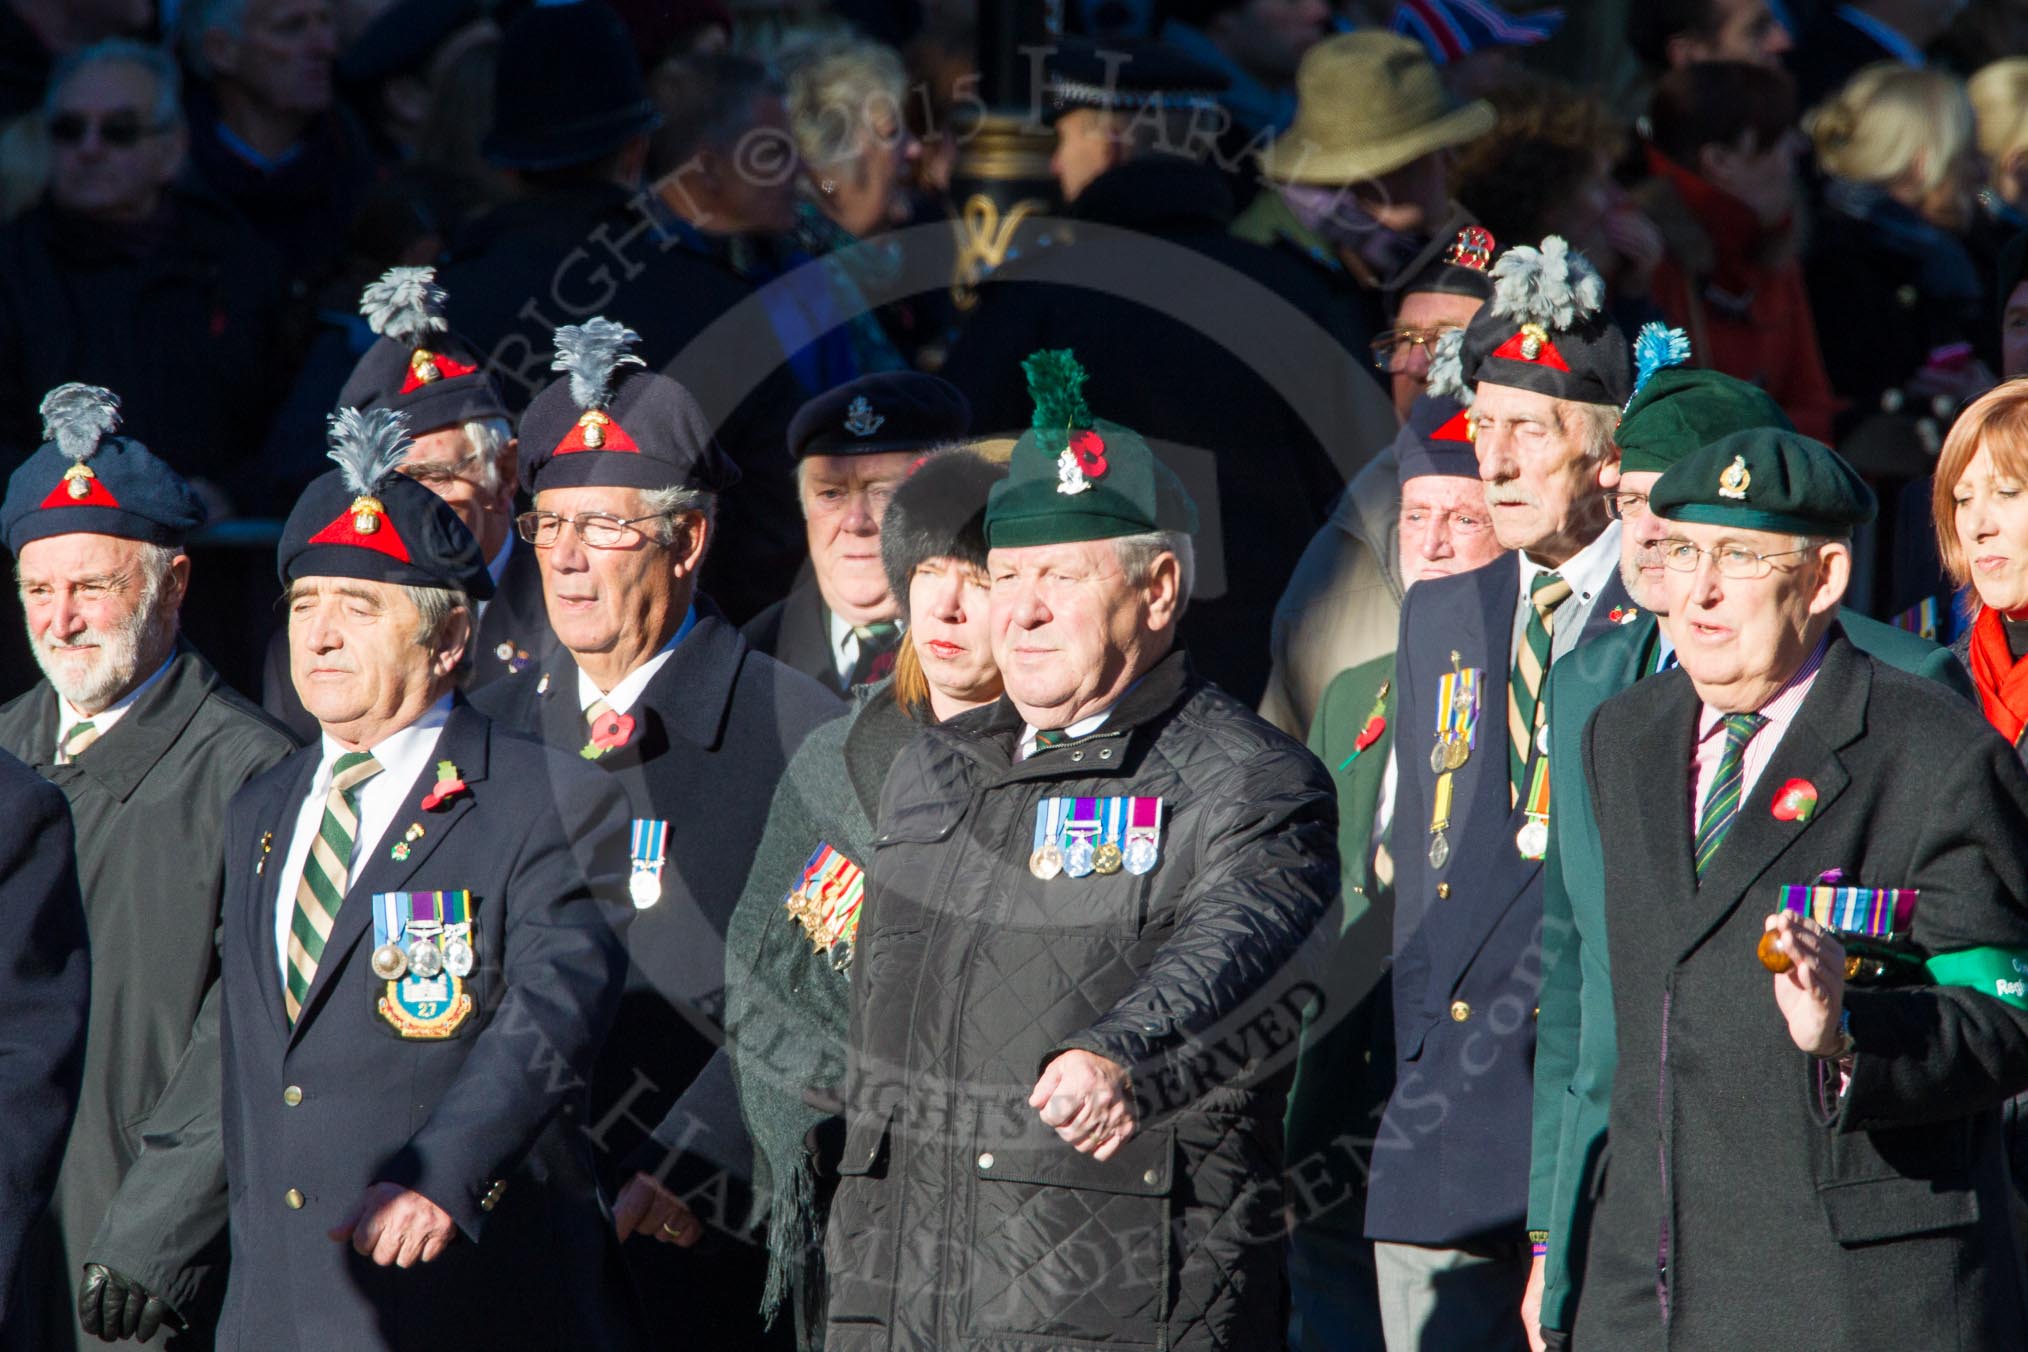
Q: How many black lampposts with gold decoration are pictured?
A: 1